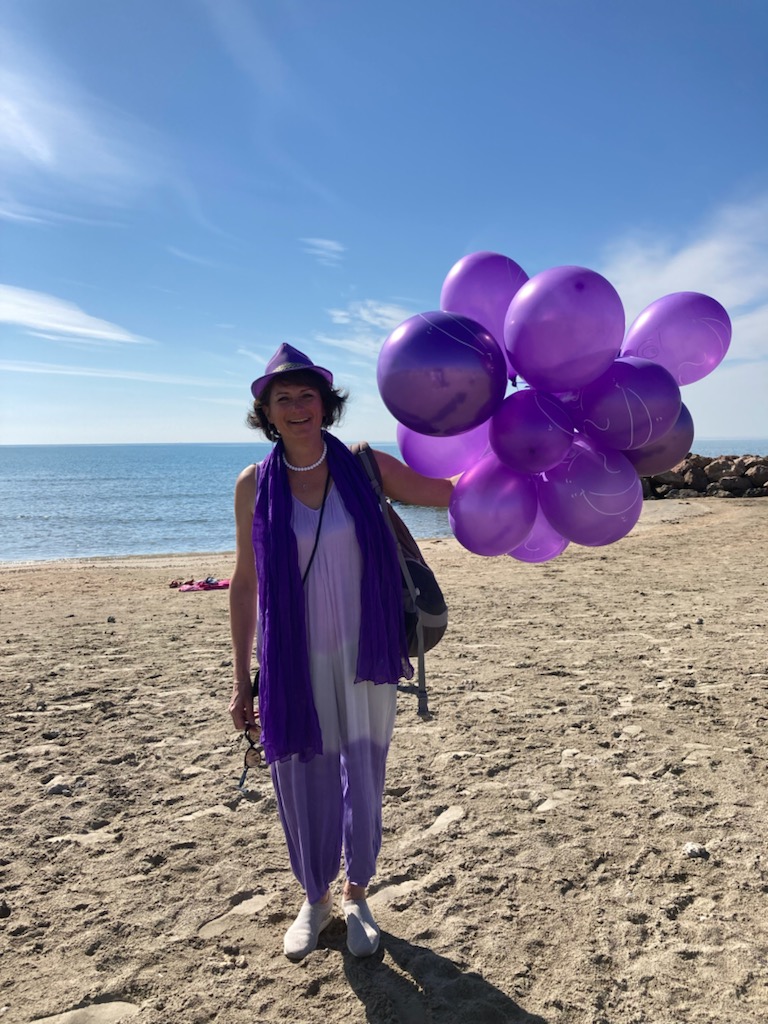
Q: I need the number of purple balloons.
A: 11